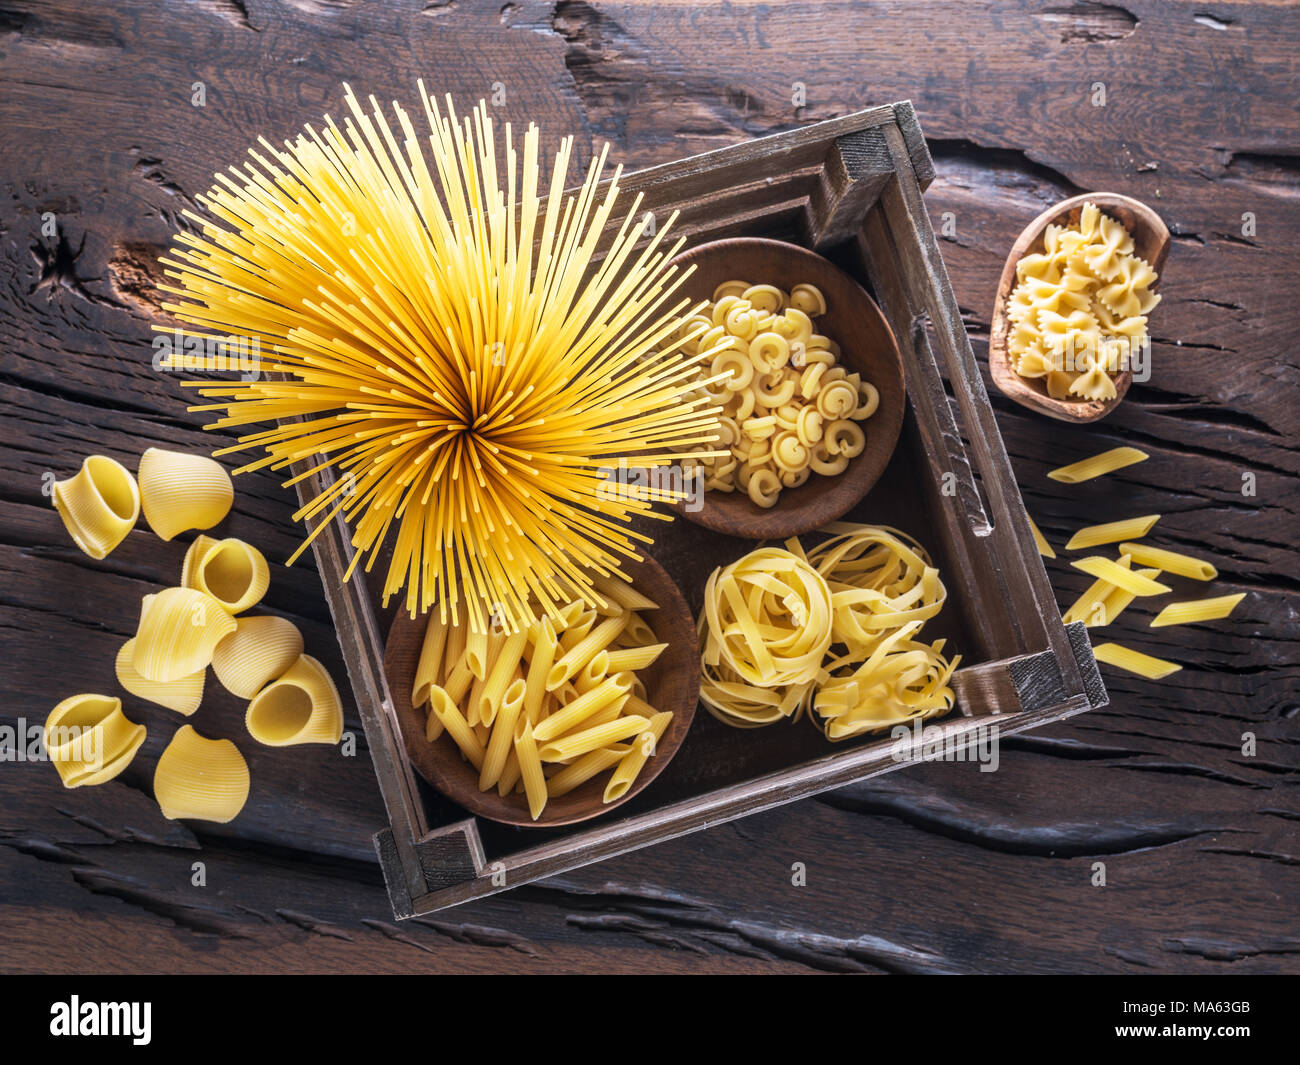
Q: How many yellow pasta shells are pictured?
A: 9